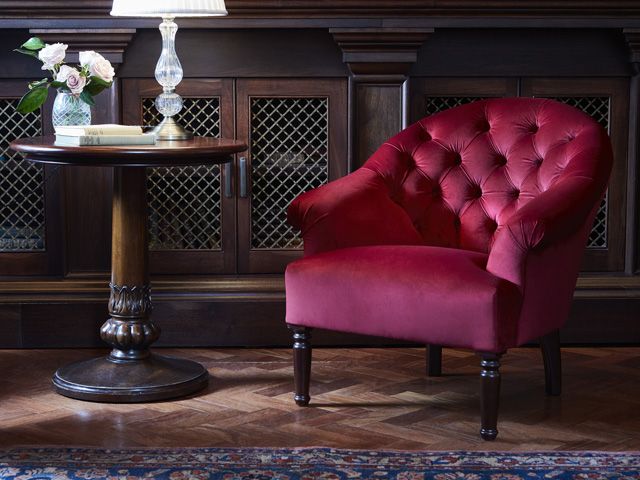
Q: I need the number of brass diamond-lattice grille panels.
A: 5